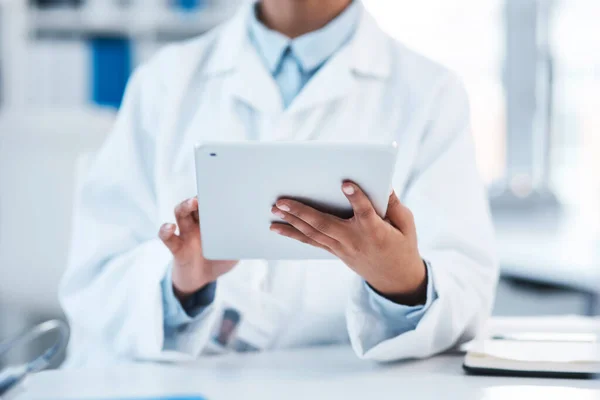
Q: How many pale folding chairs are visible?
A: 0